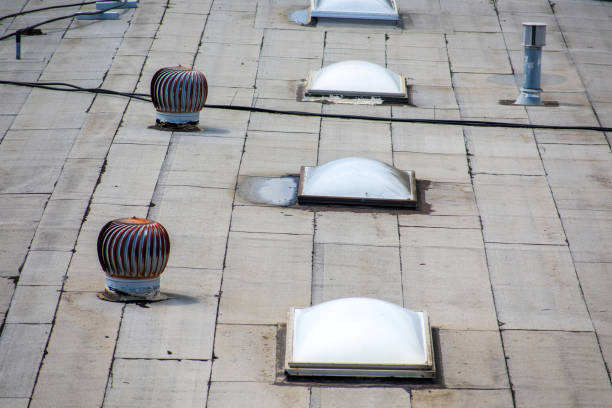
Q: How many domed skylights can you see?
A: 4